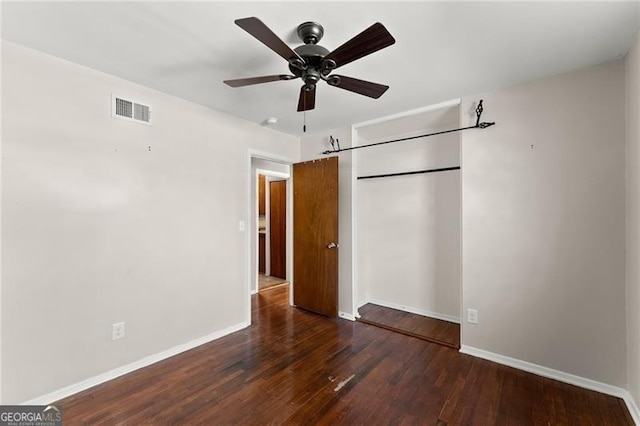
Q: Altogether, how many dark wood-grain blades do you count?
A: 5